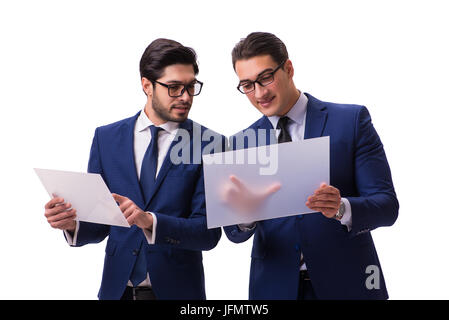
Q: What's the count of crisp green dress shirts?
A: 0